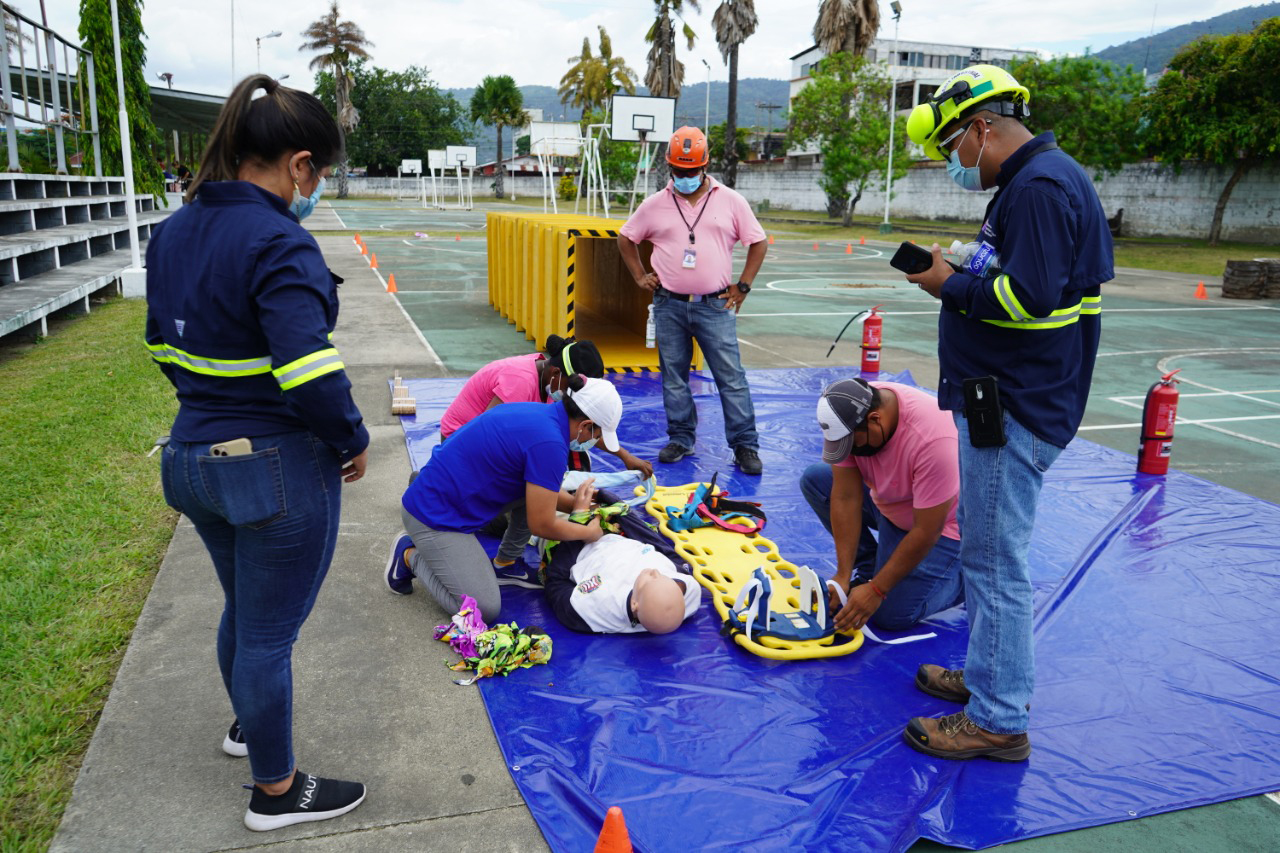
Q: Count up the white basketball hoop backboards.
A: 5